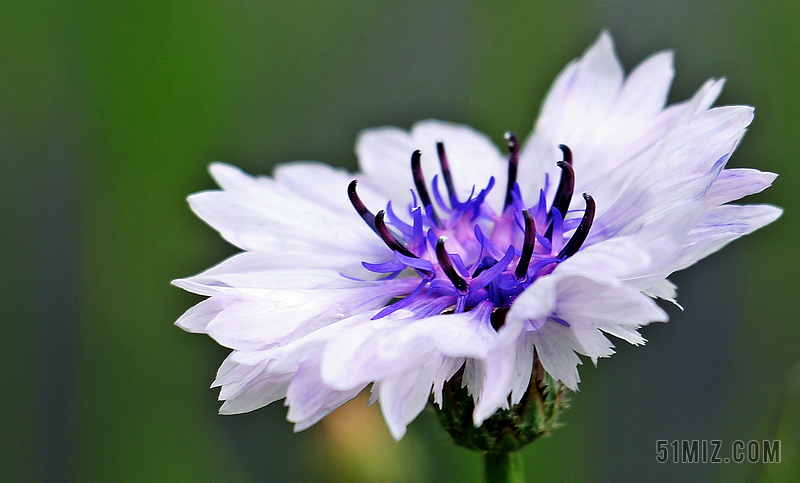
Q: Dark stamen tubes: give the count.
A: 10